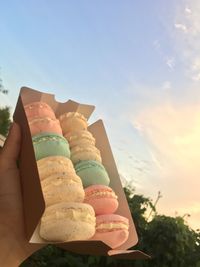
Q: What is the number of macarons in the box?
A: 12